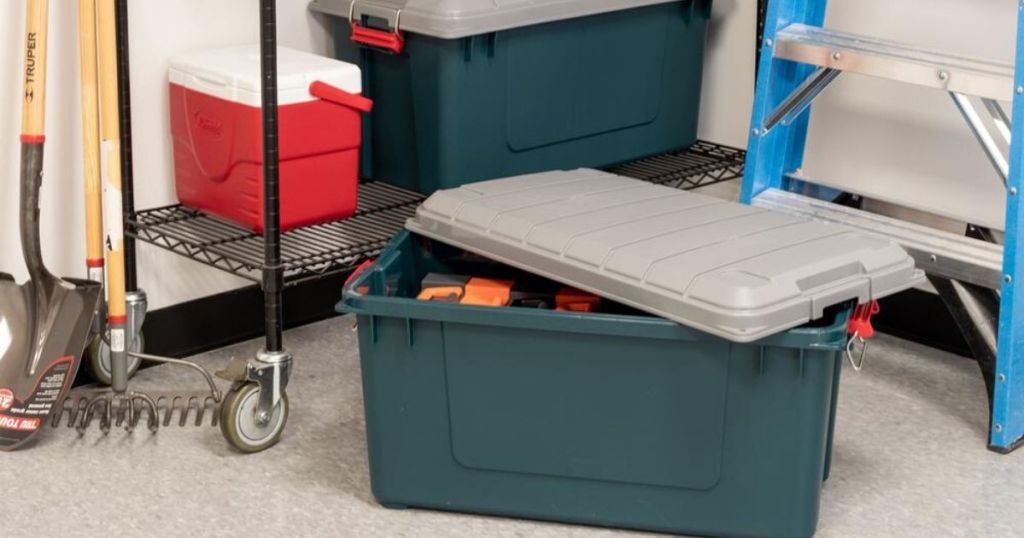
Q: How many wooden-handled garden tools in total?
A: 3